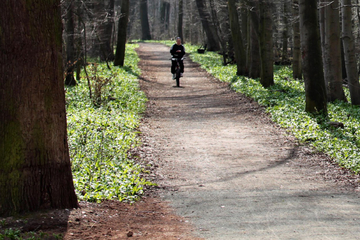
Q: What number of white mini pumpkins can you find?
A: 0